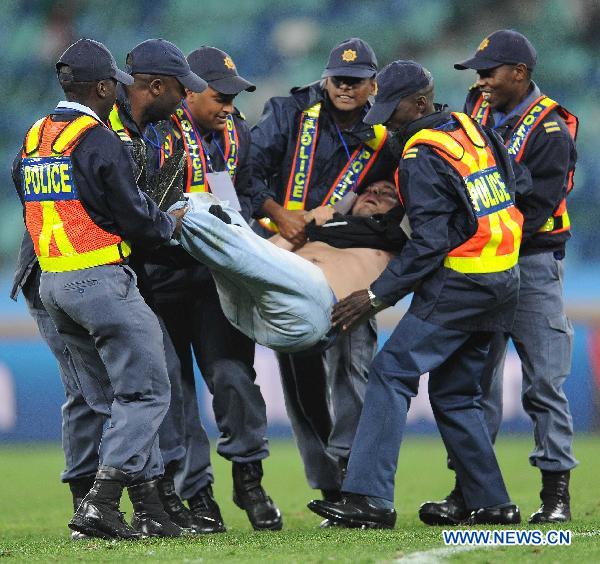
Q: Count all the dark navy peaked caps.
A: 6